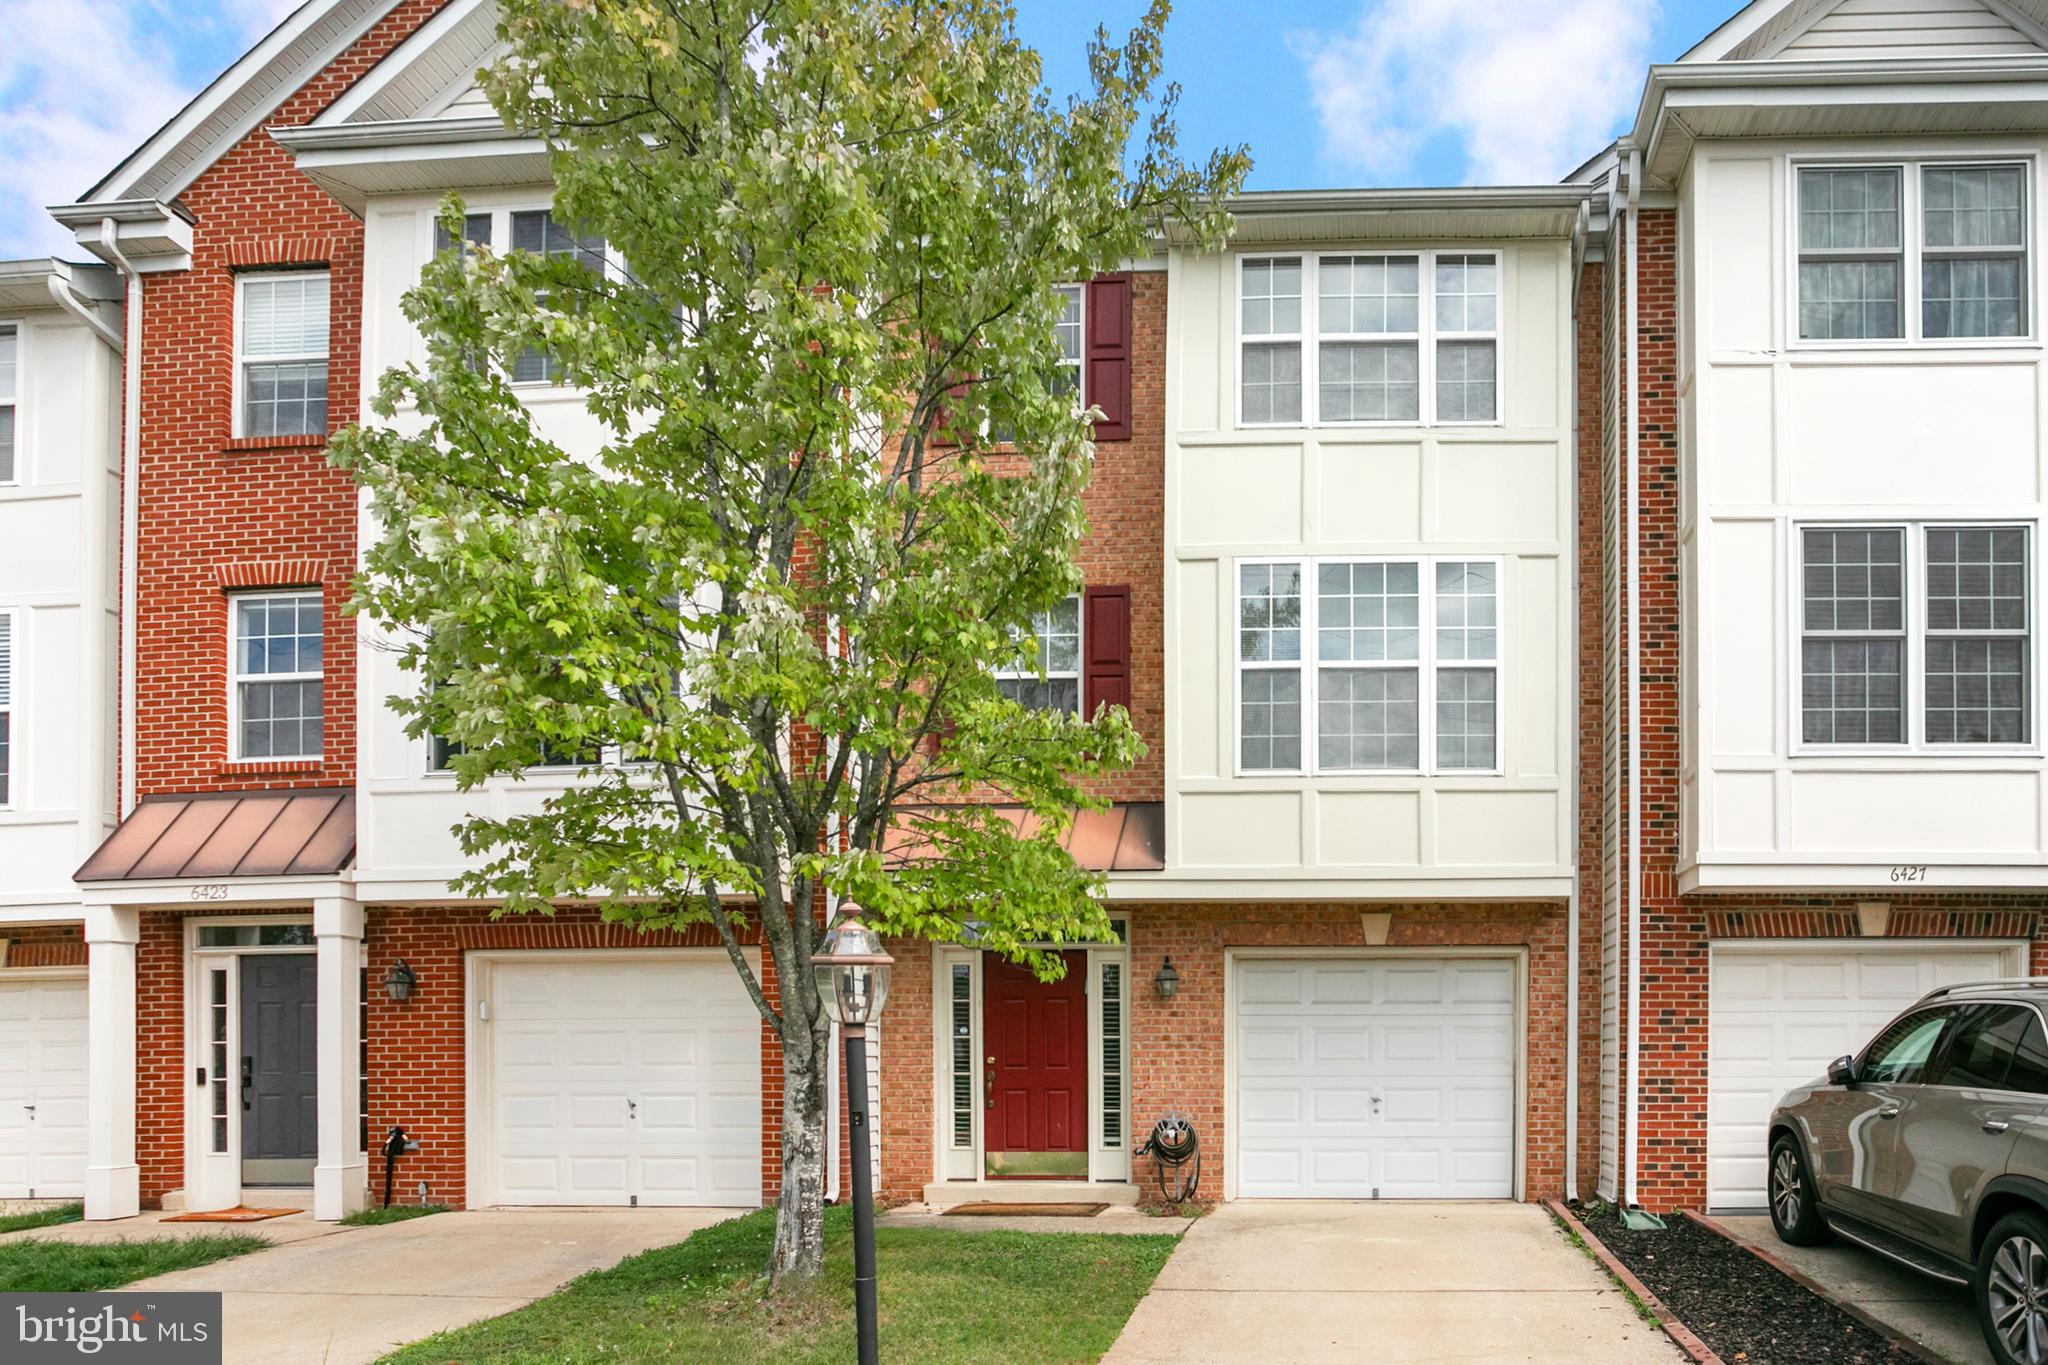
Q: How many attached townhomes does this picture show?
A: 4